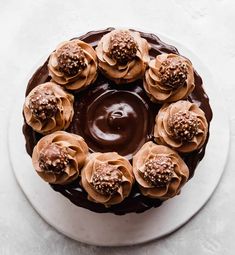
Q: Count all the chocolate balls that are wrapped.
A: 0